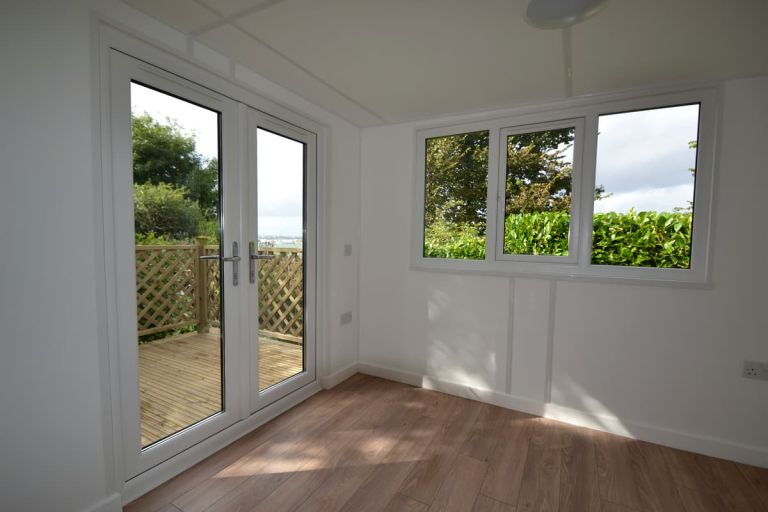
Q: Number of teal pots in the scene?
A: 0